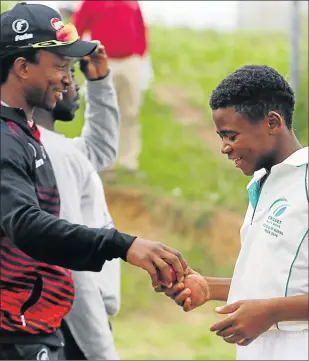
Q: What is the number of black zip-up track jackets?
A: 1